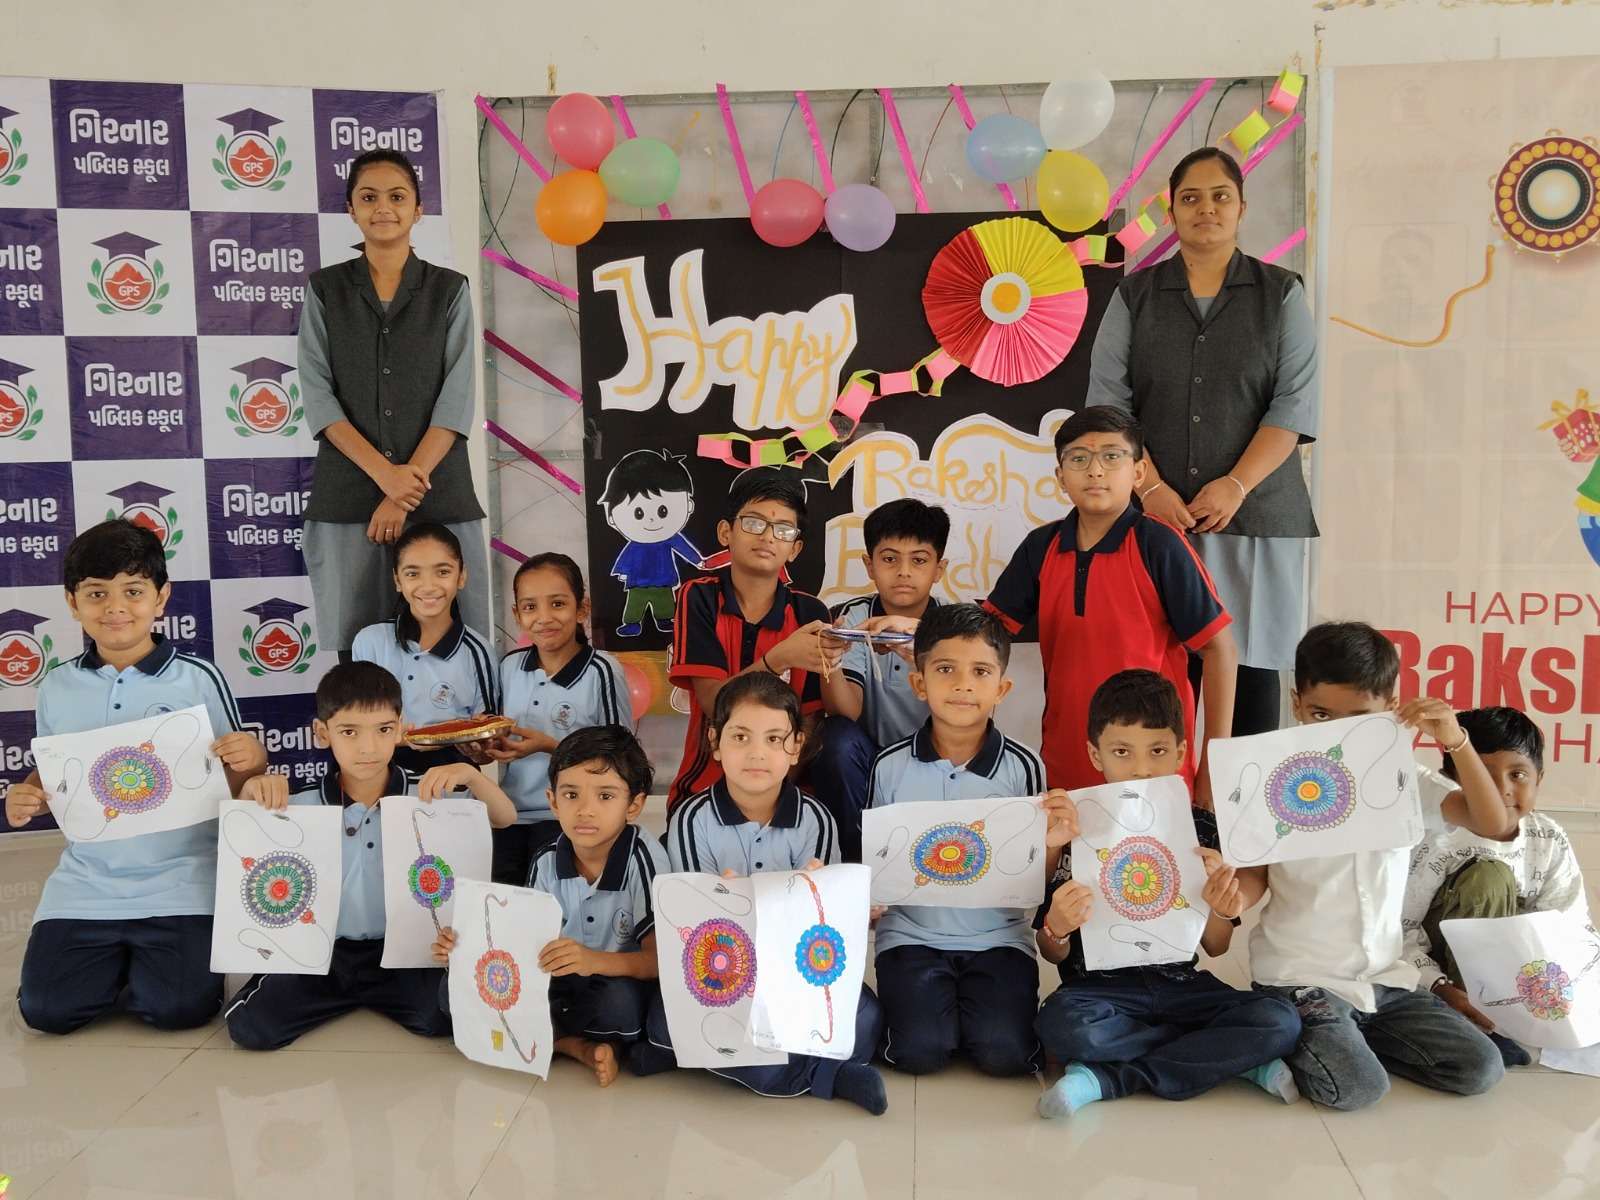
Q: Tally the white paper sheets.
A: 10